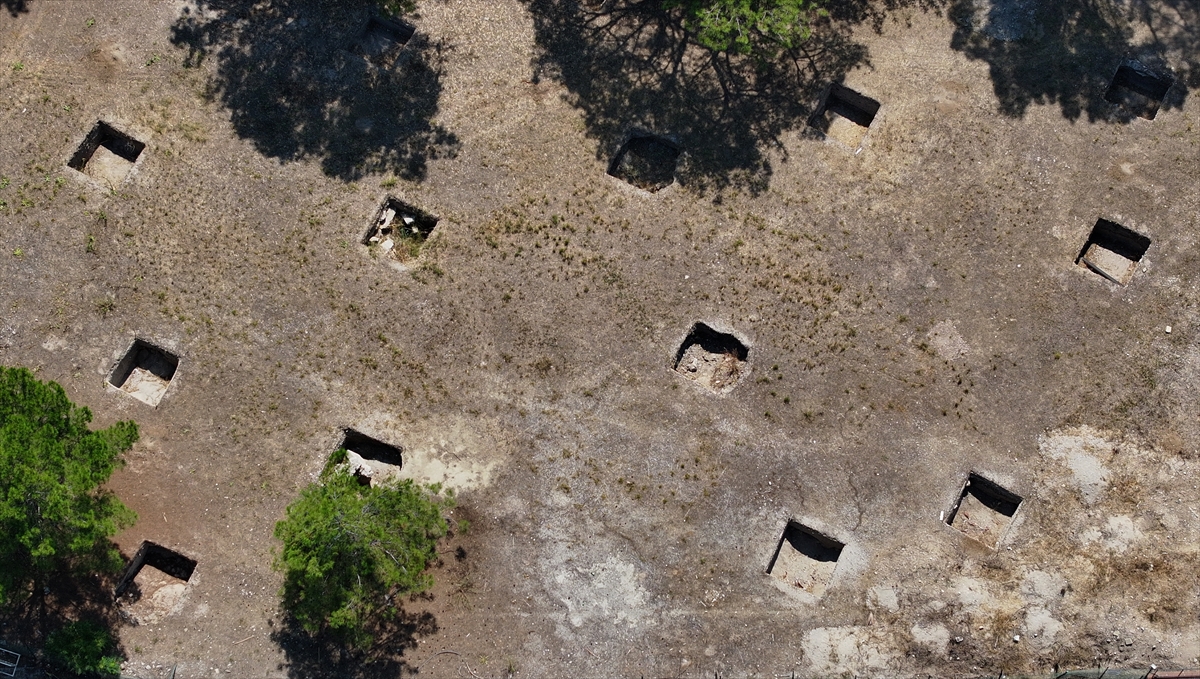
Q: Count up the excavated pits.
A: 13